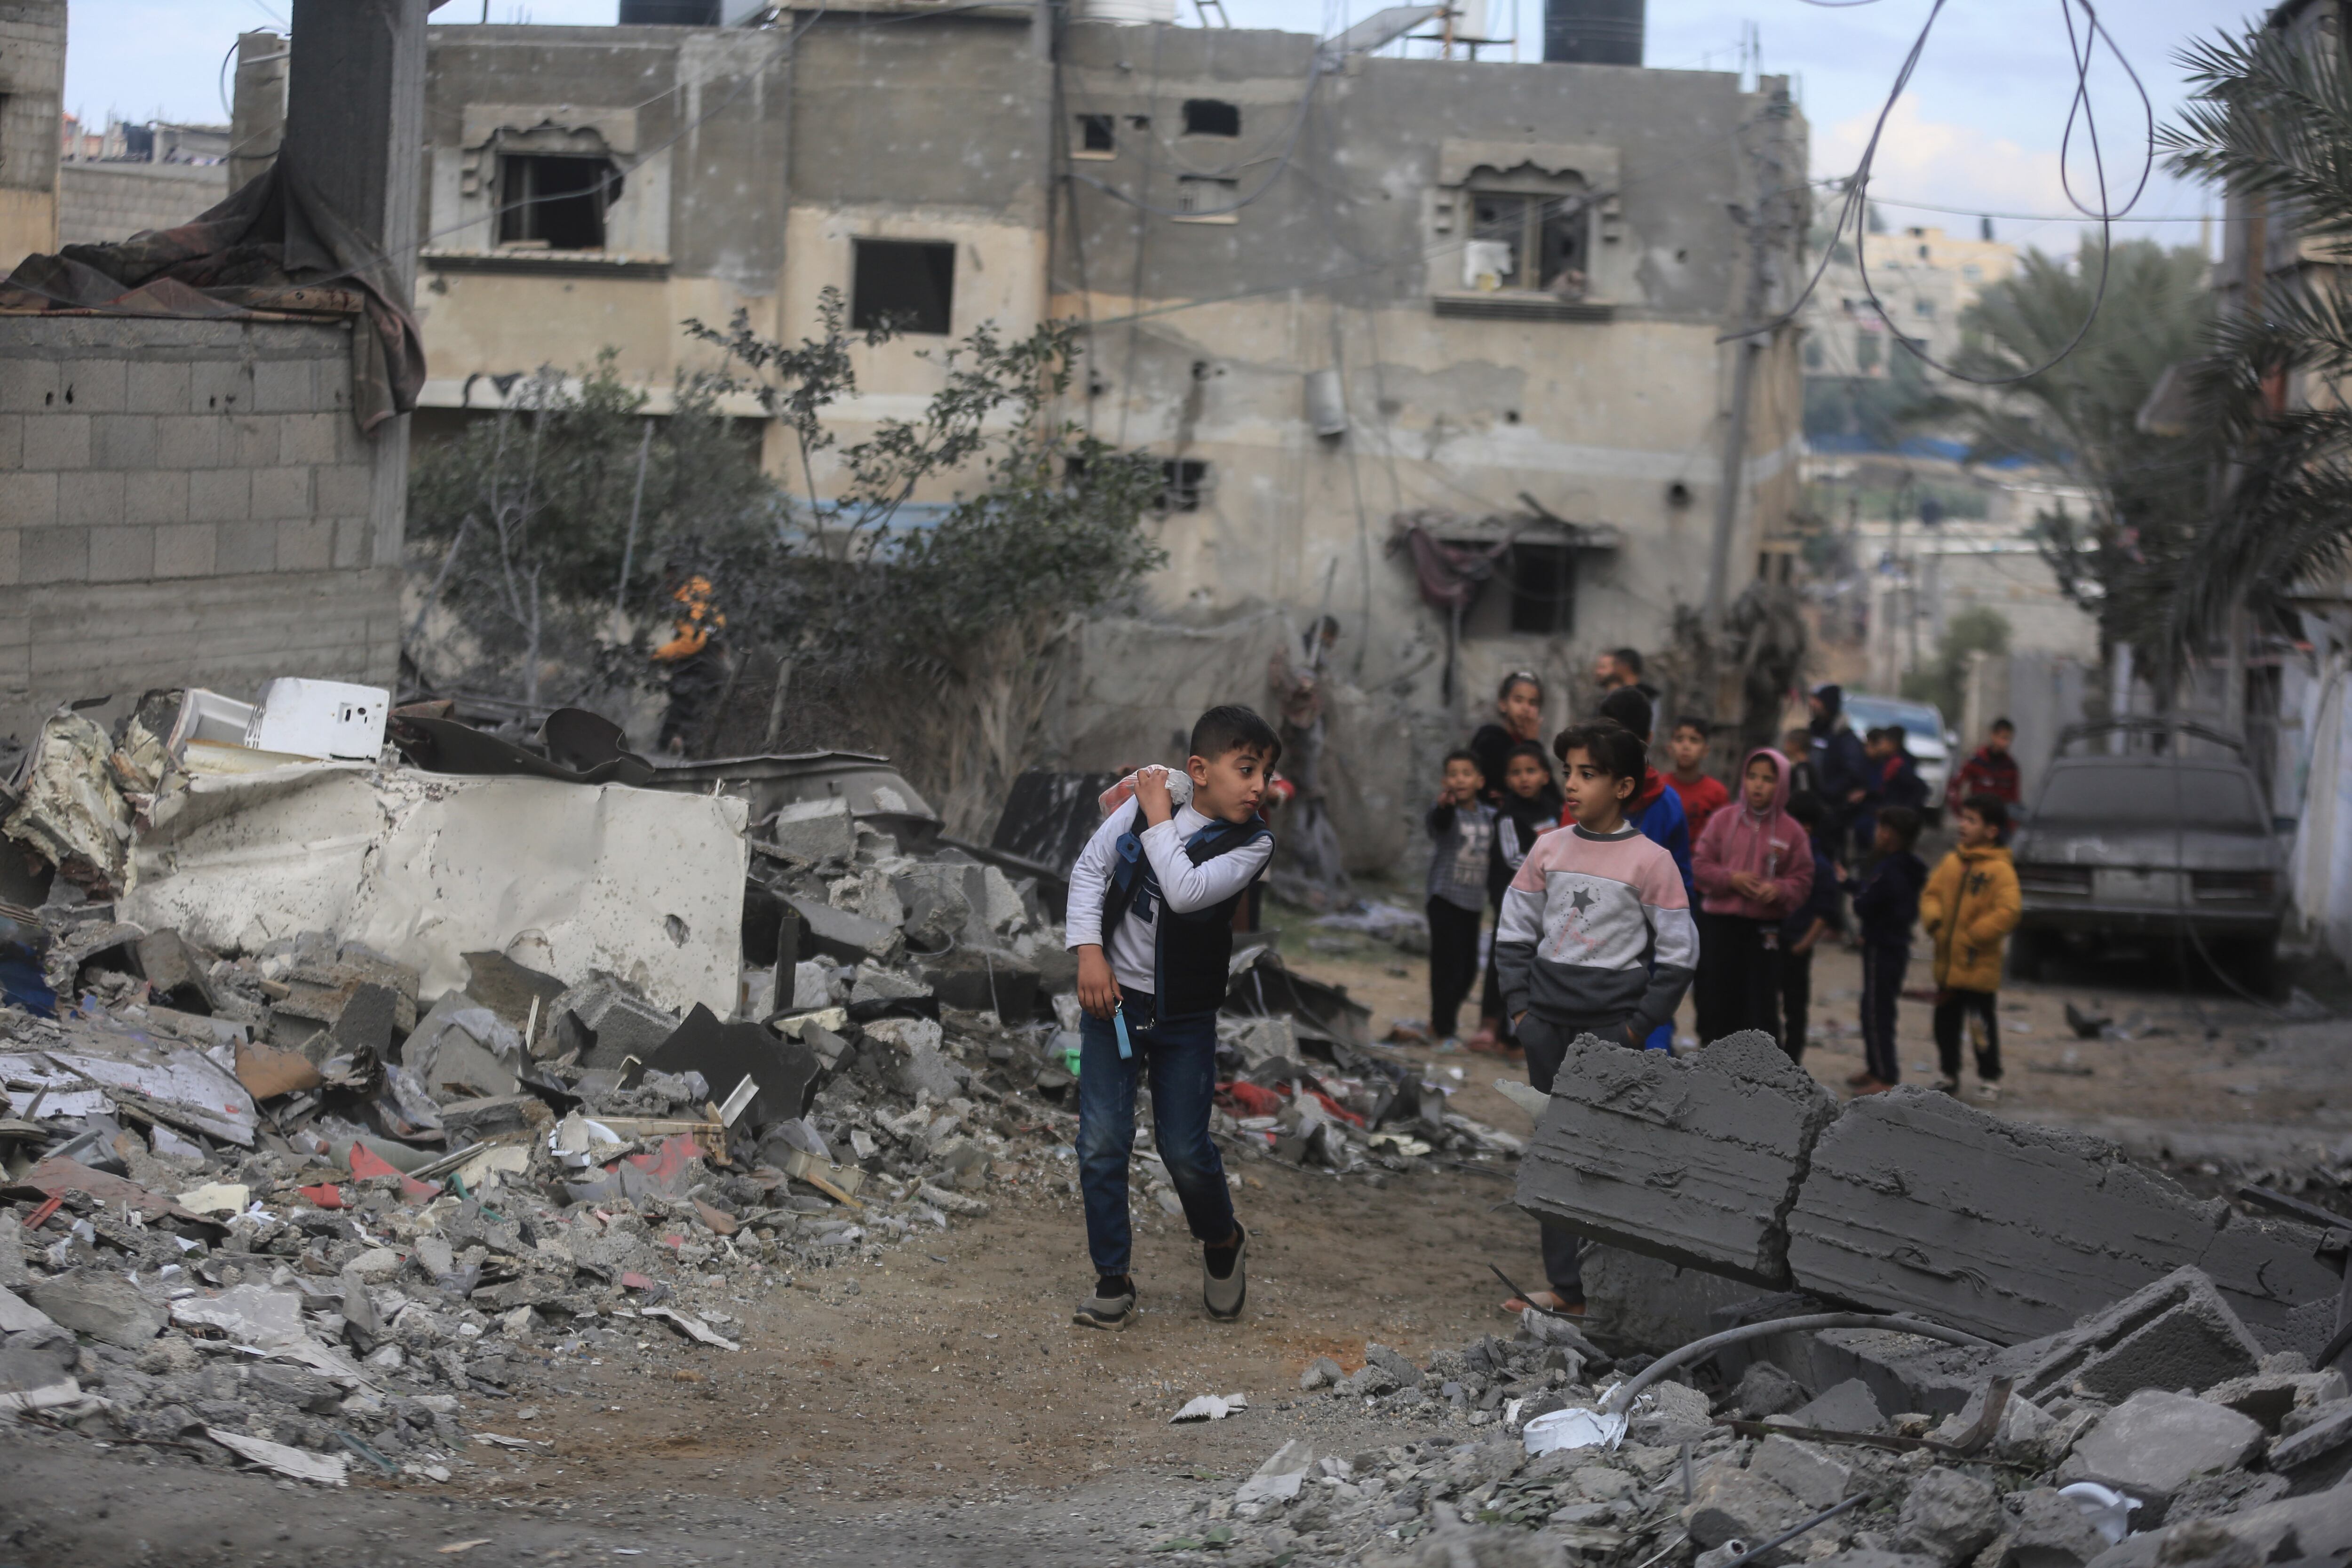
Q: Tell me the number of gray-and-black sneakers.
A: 2